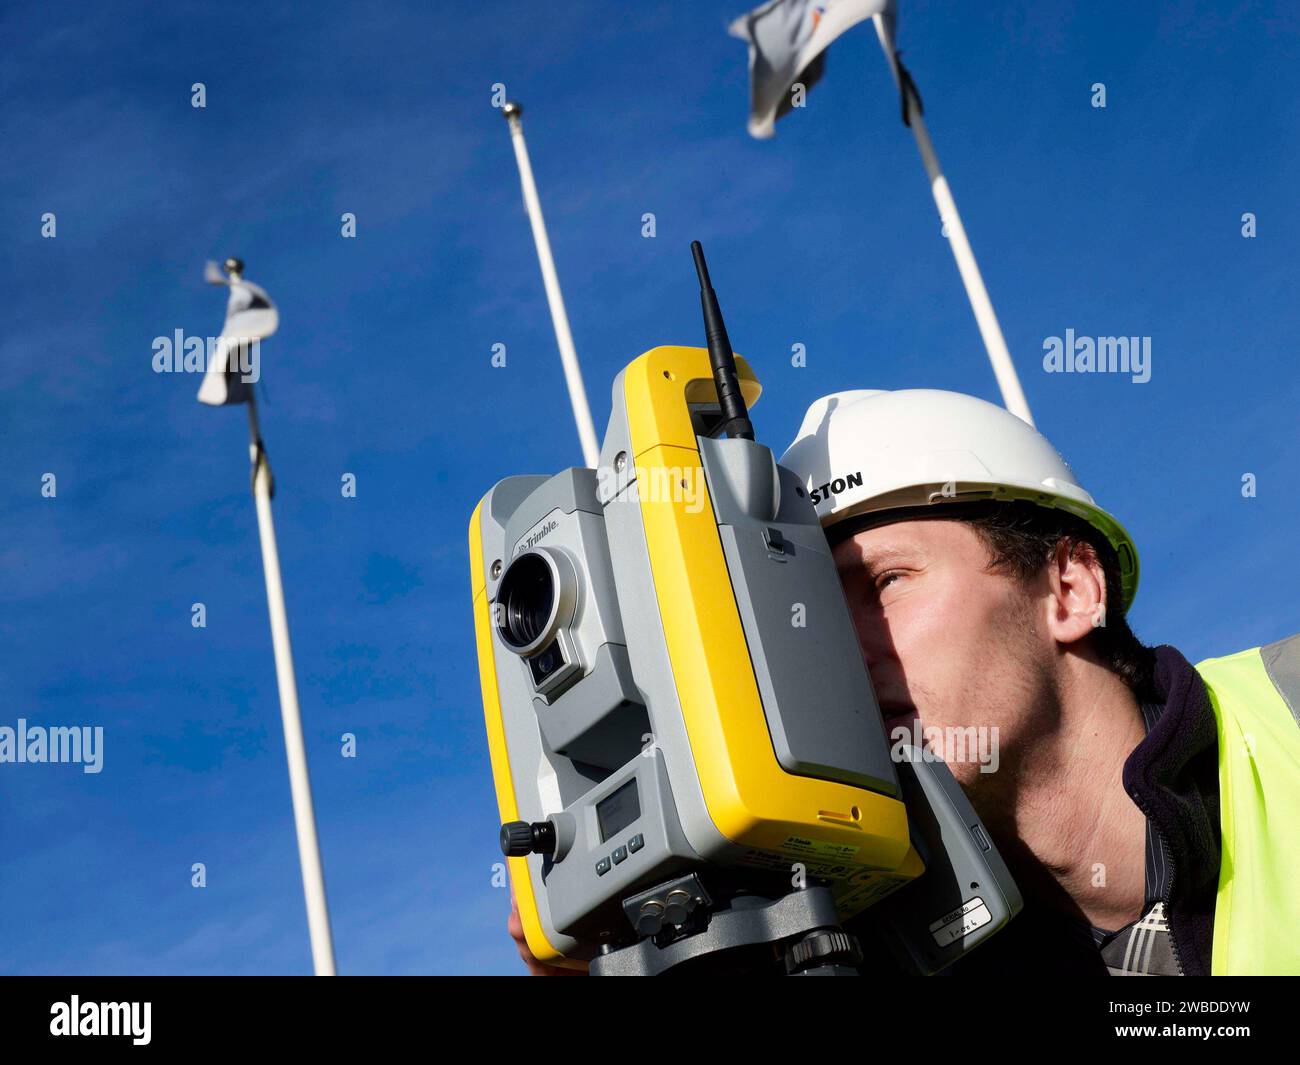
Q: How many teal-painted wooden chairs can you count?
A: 0